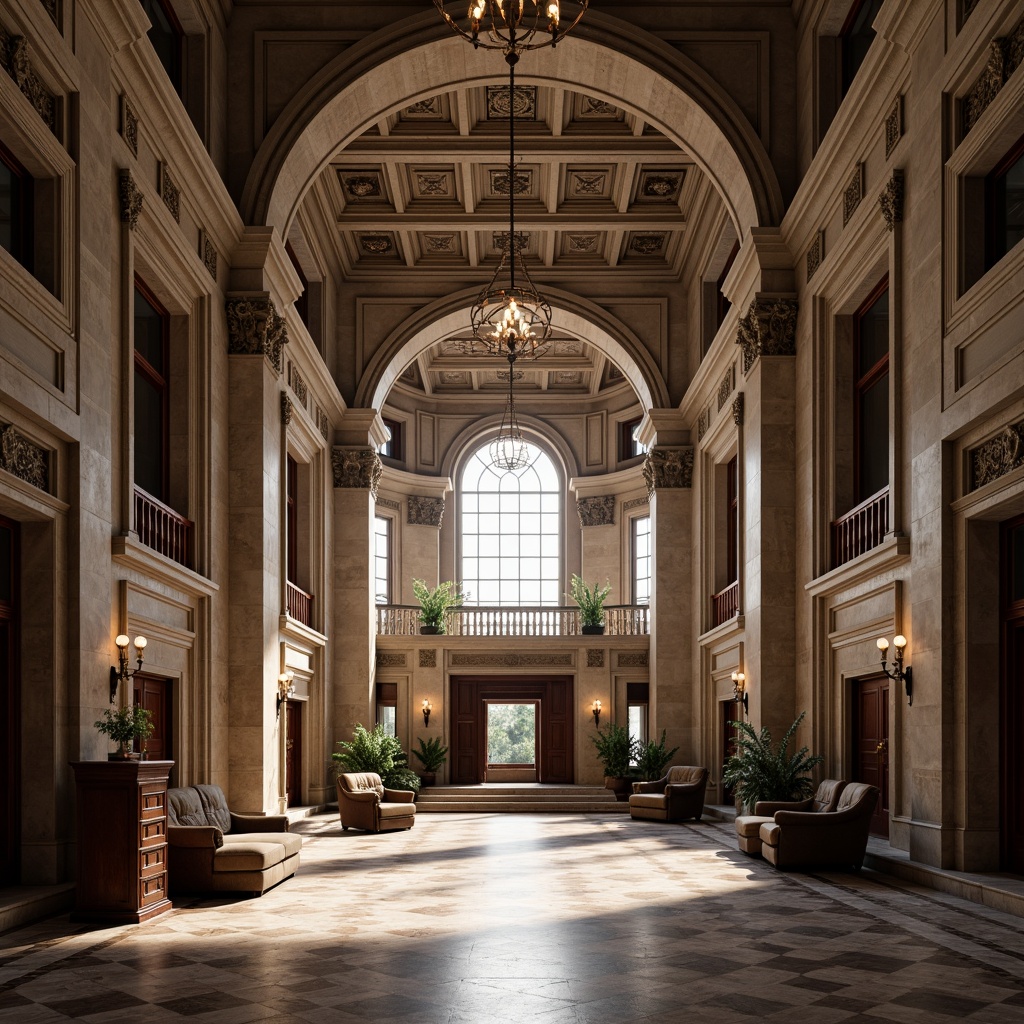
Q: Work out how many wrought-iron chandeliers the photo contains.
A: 3